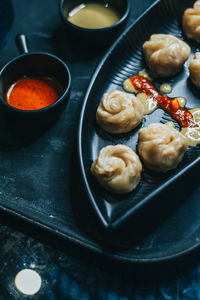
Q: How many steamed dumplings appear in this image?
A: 6